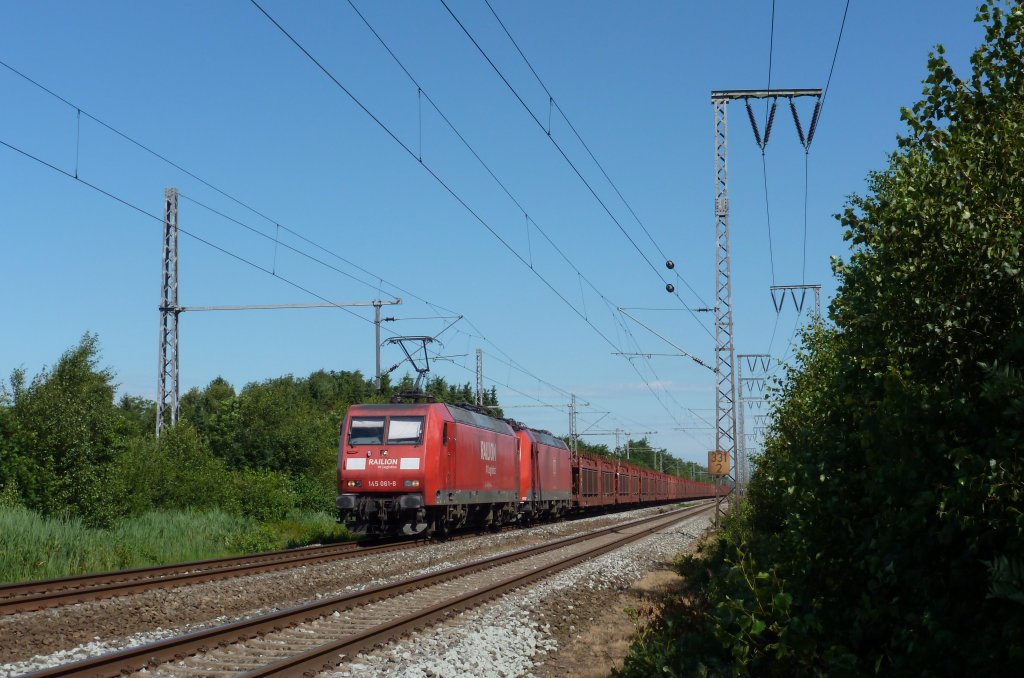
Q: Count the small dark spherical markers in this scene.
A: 2